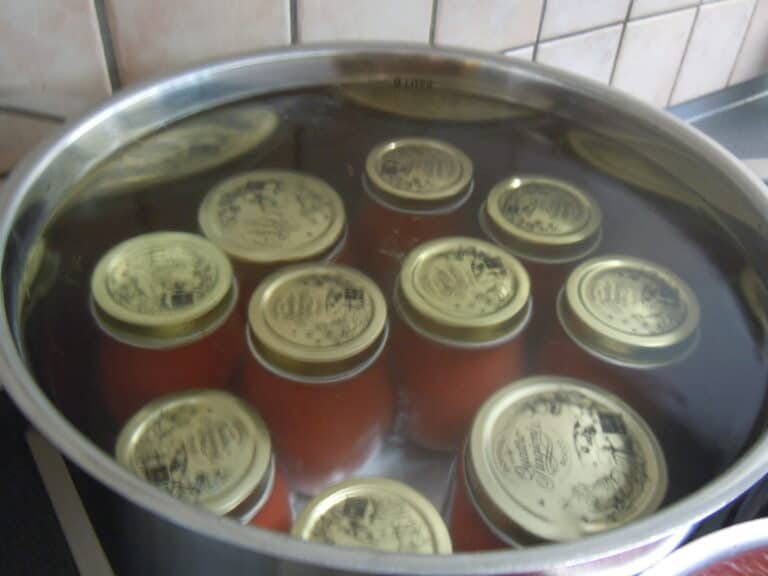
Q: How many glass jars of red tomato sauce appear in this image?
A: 10